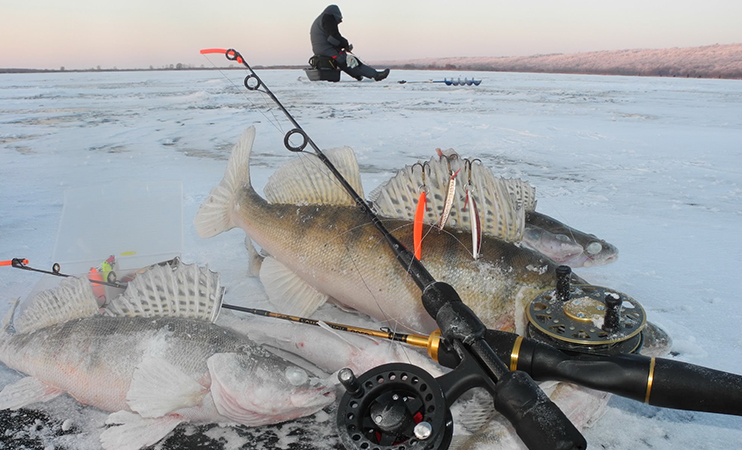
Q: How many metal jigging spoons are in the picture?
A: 3